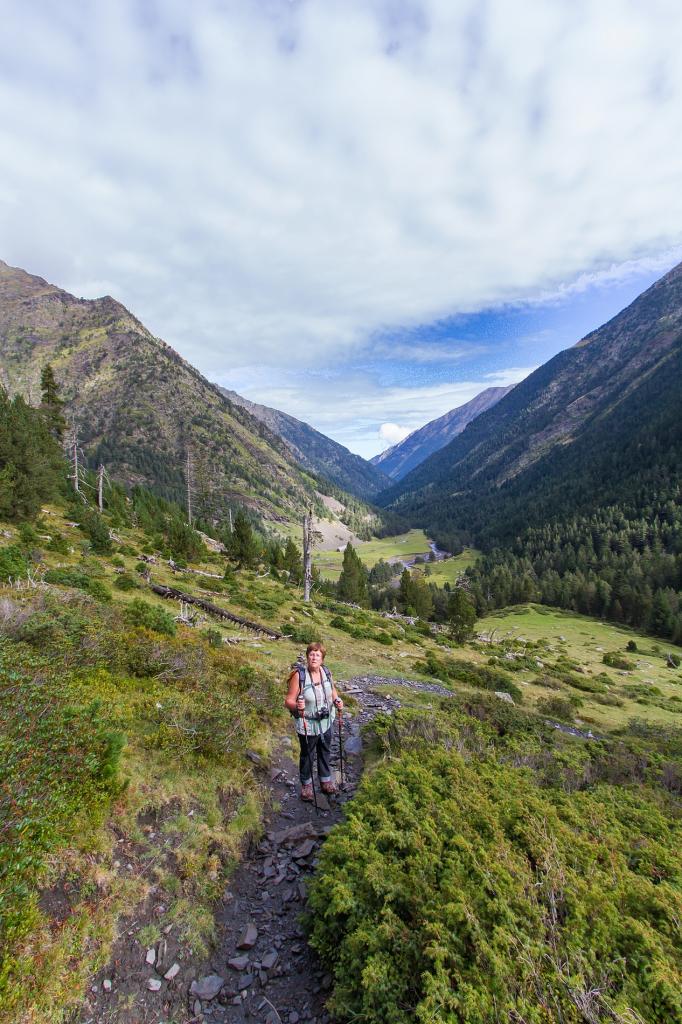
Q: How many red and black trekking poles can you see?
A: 2